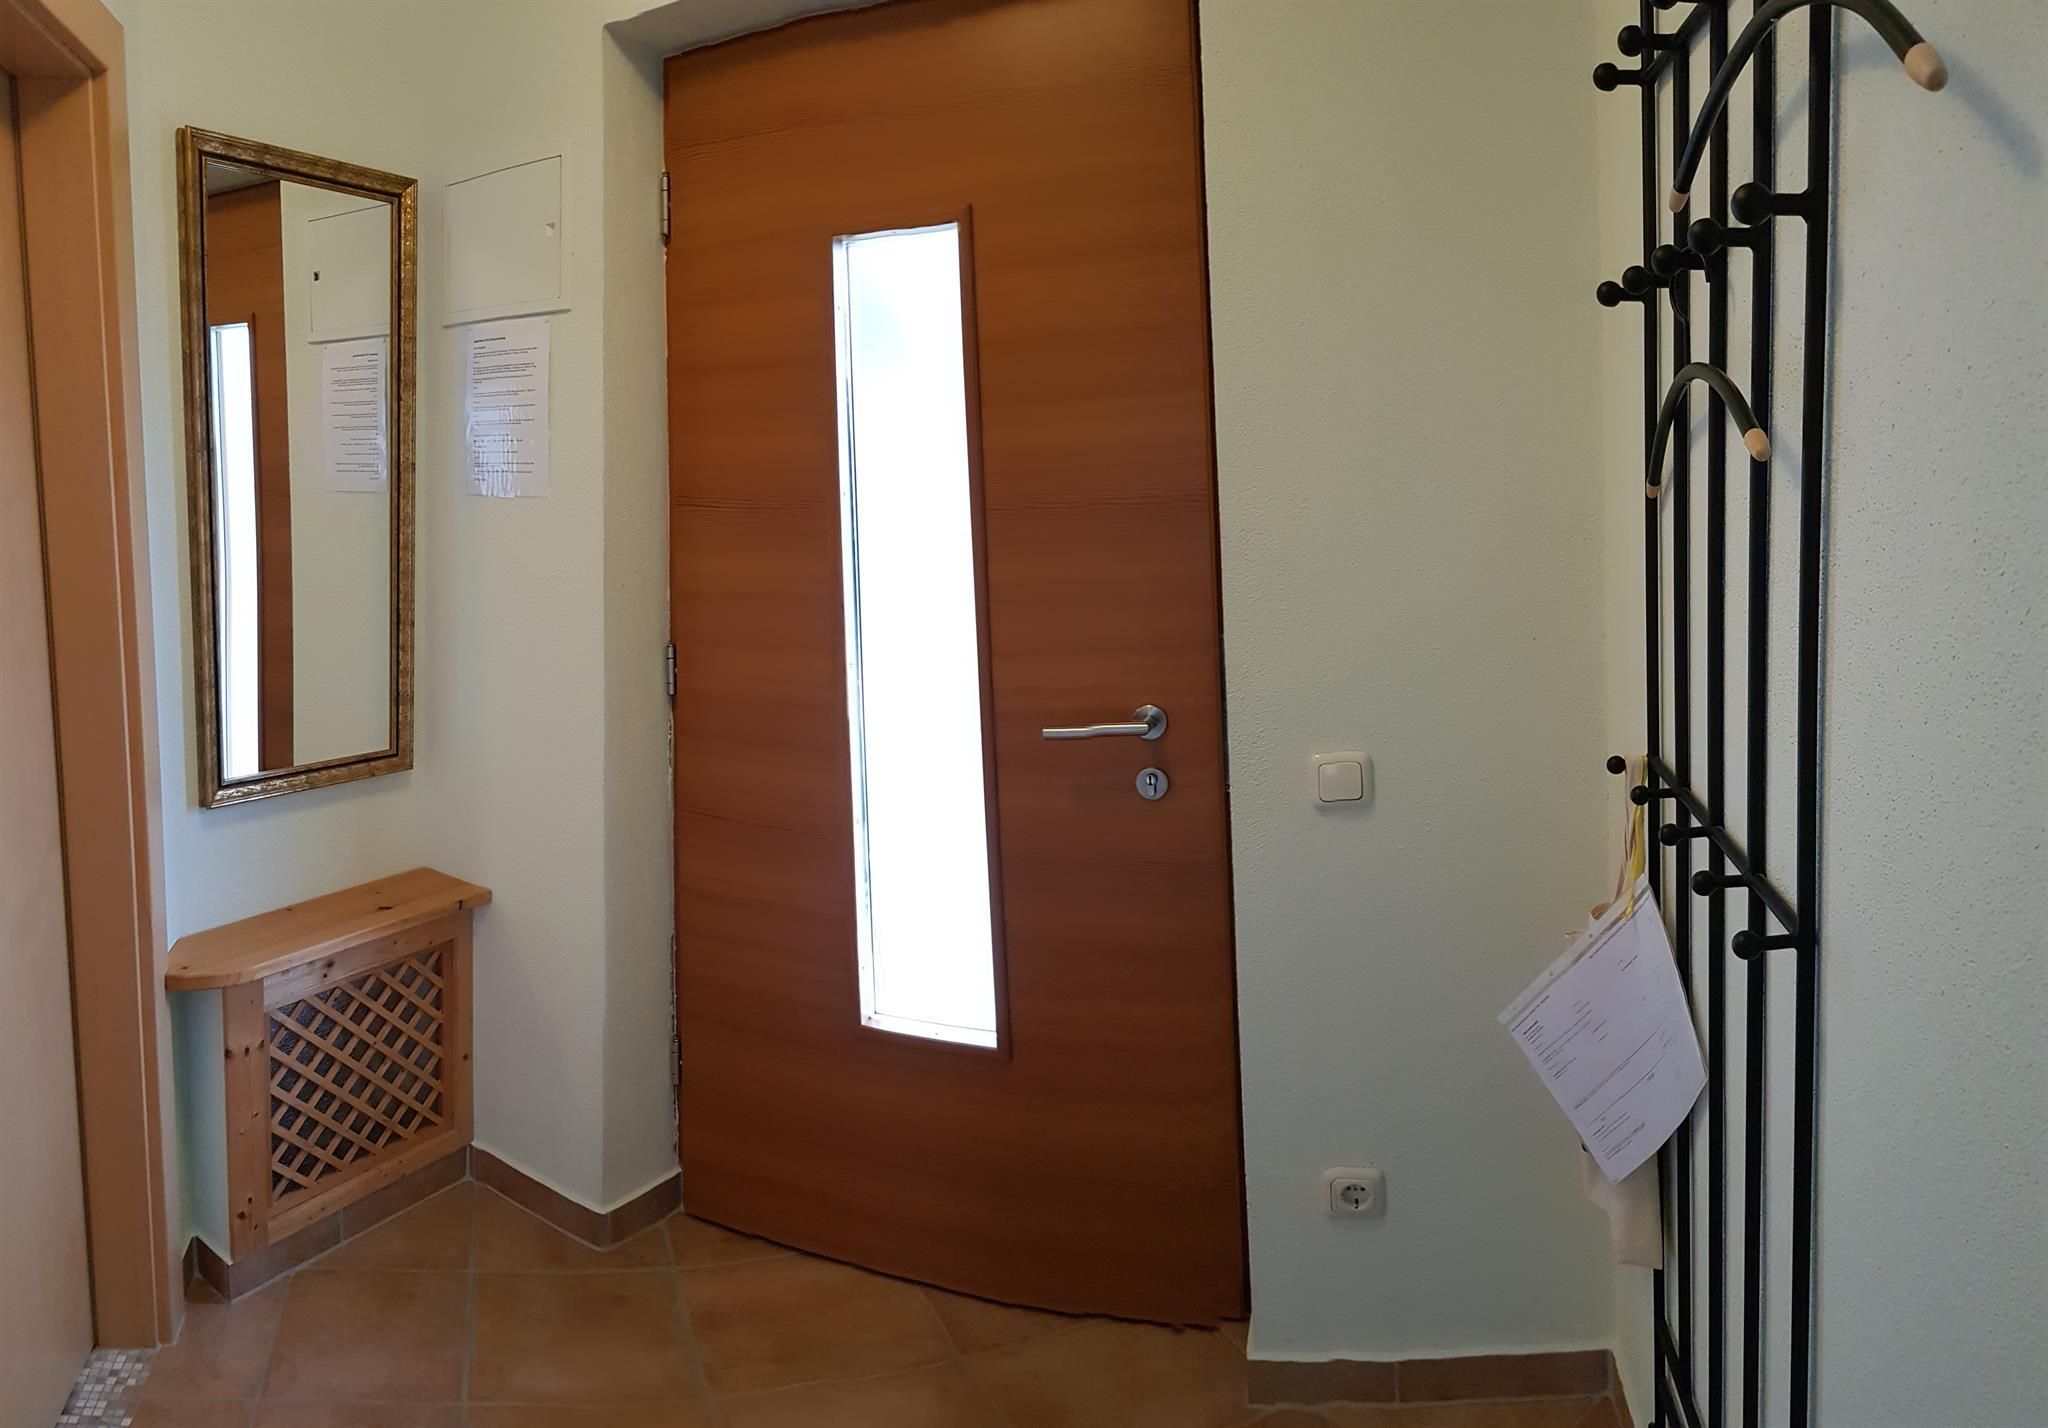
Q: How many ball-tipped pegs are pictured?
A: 13